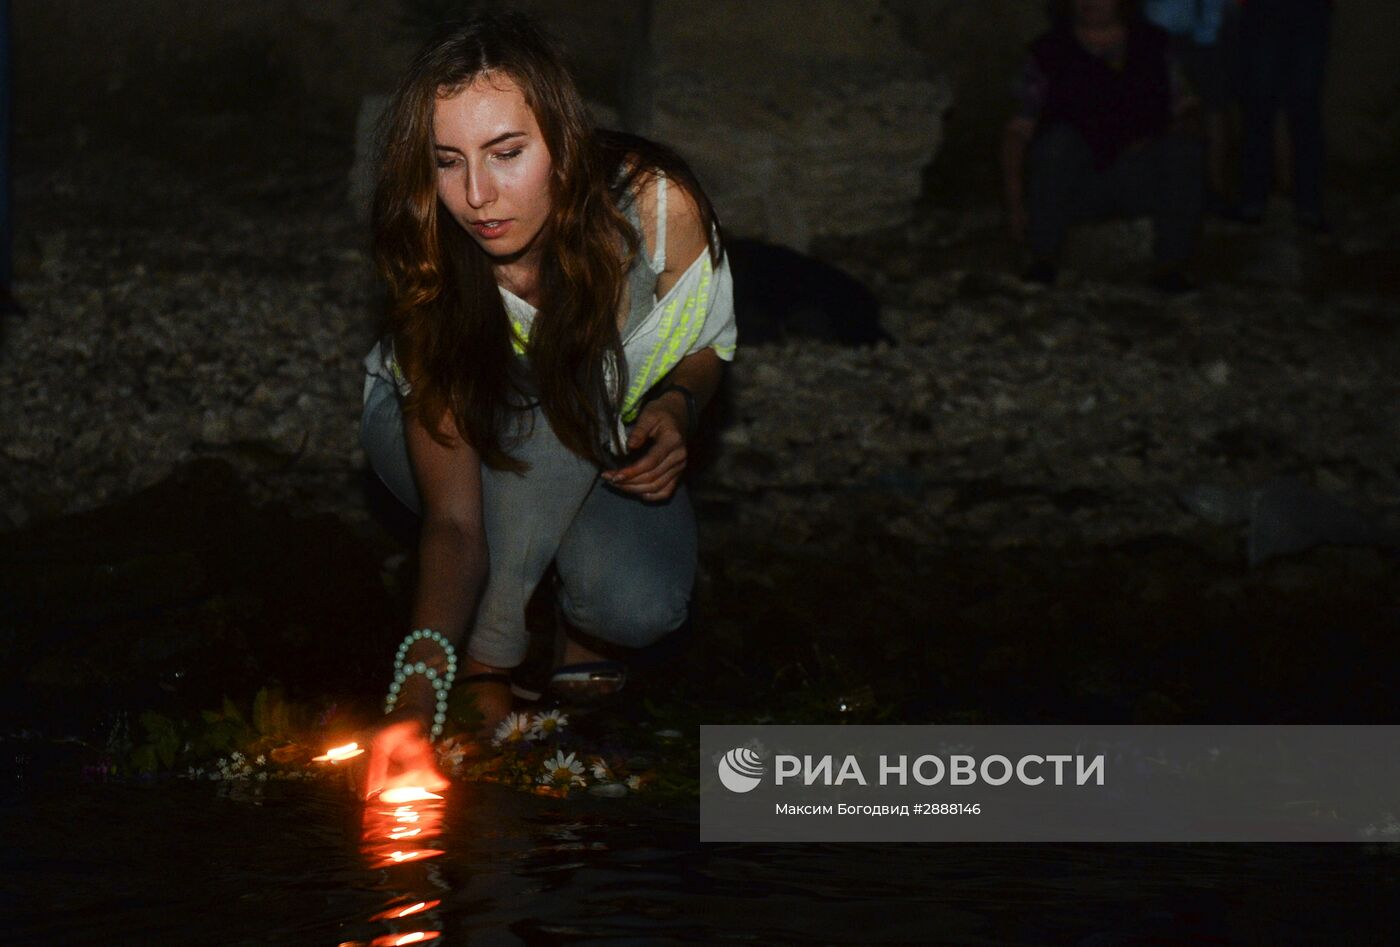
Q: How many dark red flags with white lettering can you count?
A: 0